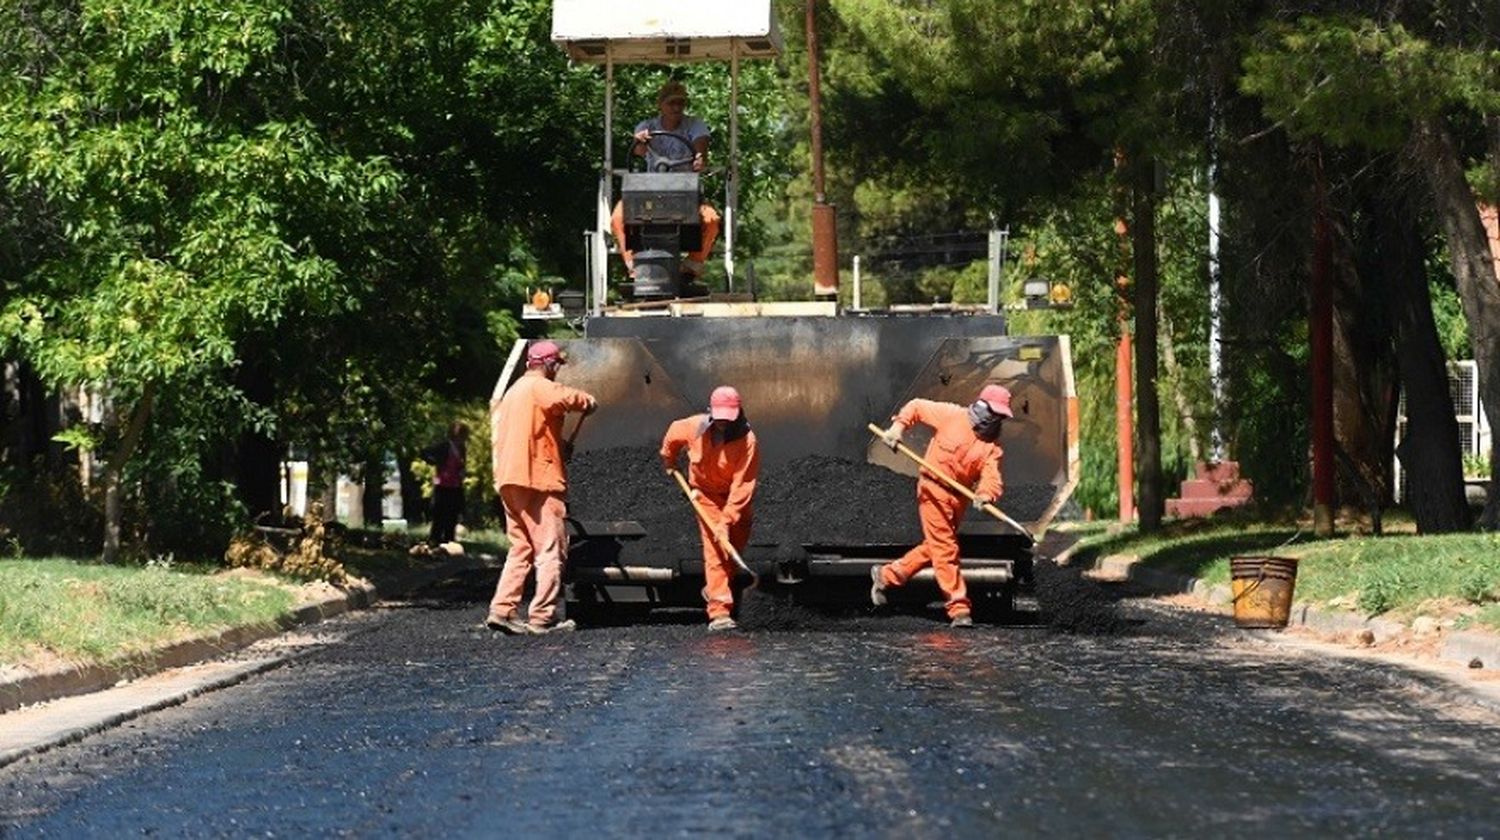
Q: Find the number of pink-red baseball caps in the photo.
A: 3